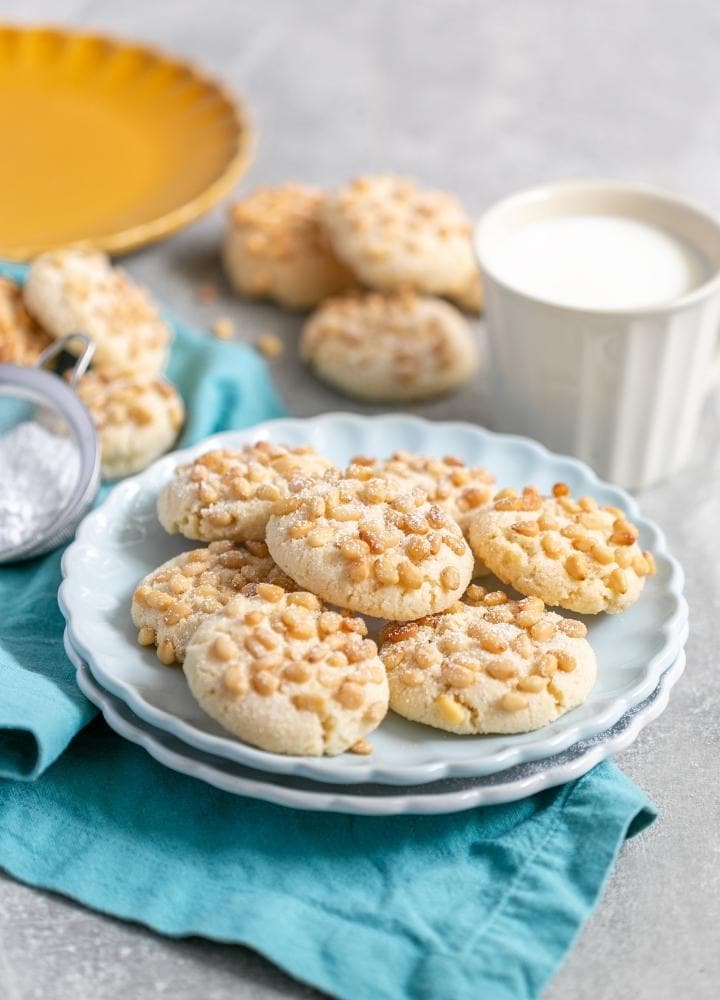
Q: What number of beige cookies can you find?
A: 13